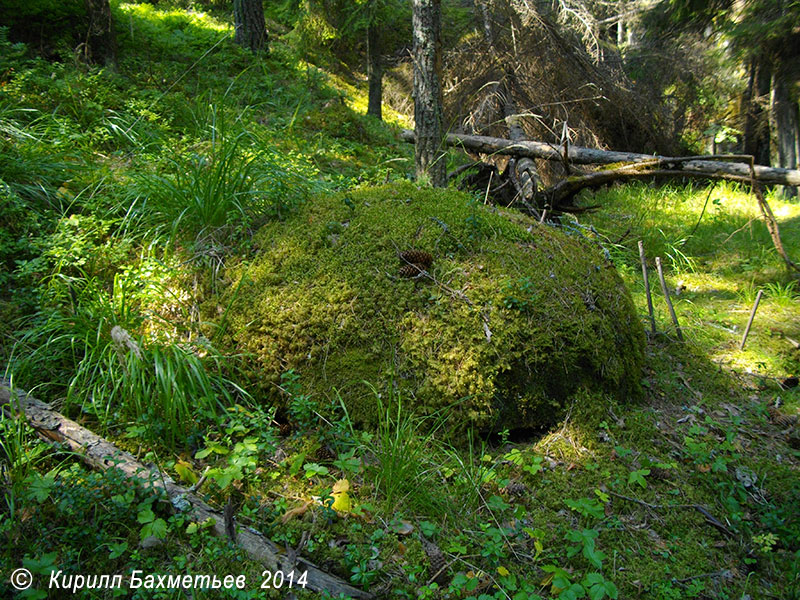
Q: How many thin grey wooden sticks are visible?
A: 3